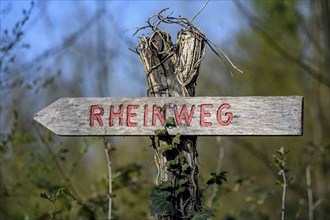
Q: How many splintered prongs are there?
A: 2